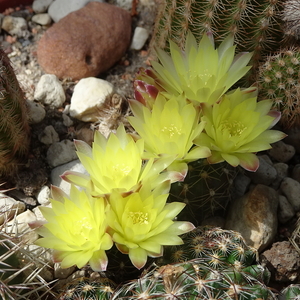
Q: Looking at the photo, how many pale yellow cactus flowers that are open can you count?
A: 6